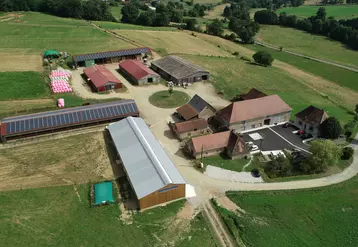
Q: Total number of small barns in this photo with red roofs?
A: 2